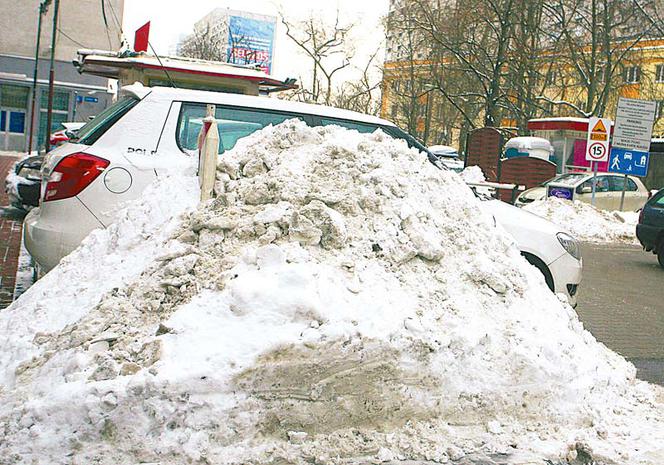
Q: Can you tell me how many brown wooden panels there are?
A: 2